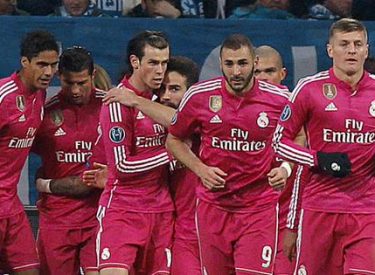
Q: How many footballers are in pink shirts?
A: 7